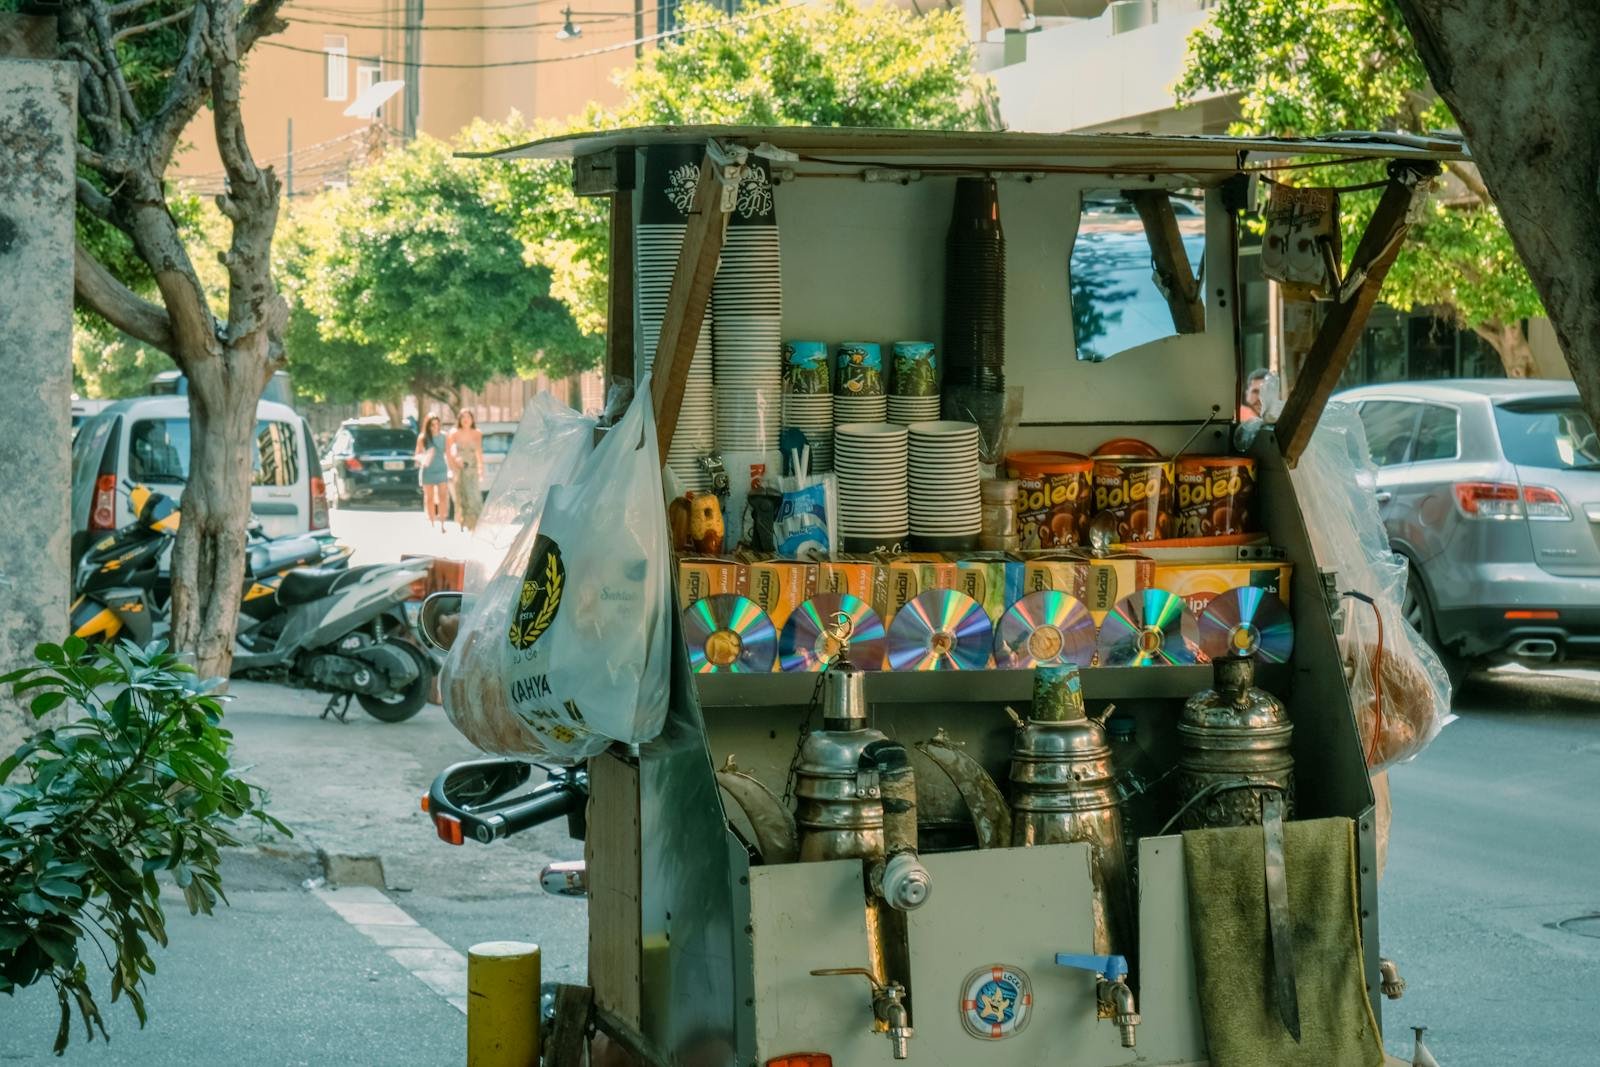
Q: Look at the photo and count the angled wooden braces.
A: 2